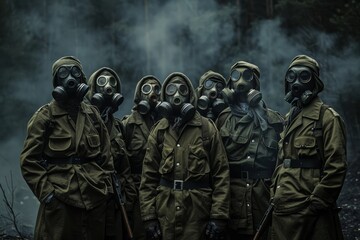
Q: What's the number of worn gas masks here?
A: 7